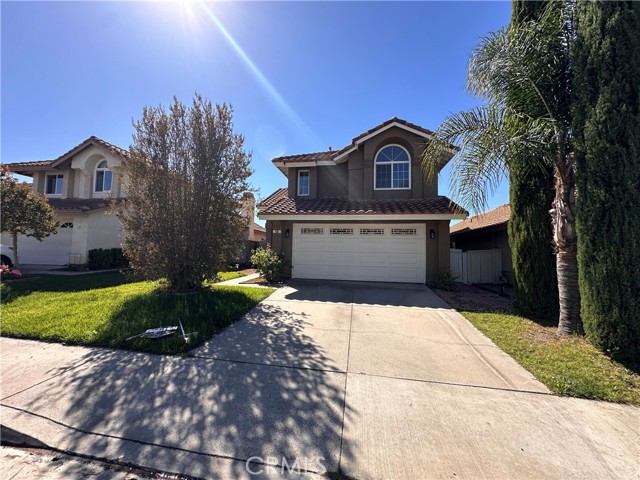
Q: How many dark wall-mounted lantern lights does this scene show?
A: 2